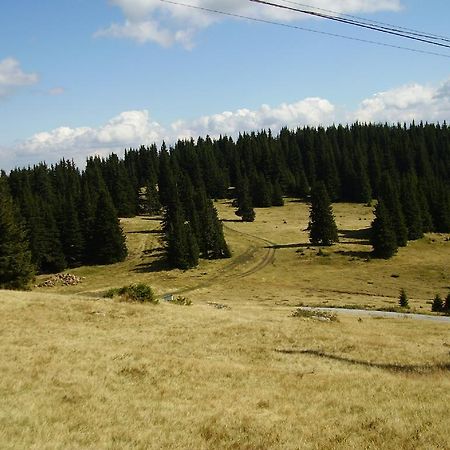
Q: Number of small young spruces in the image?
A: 3